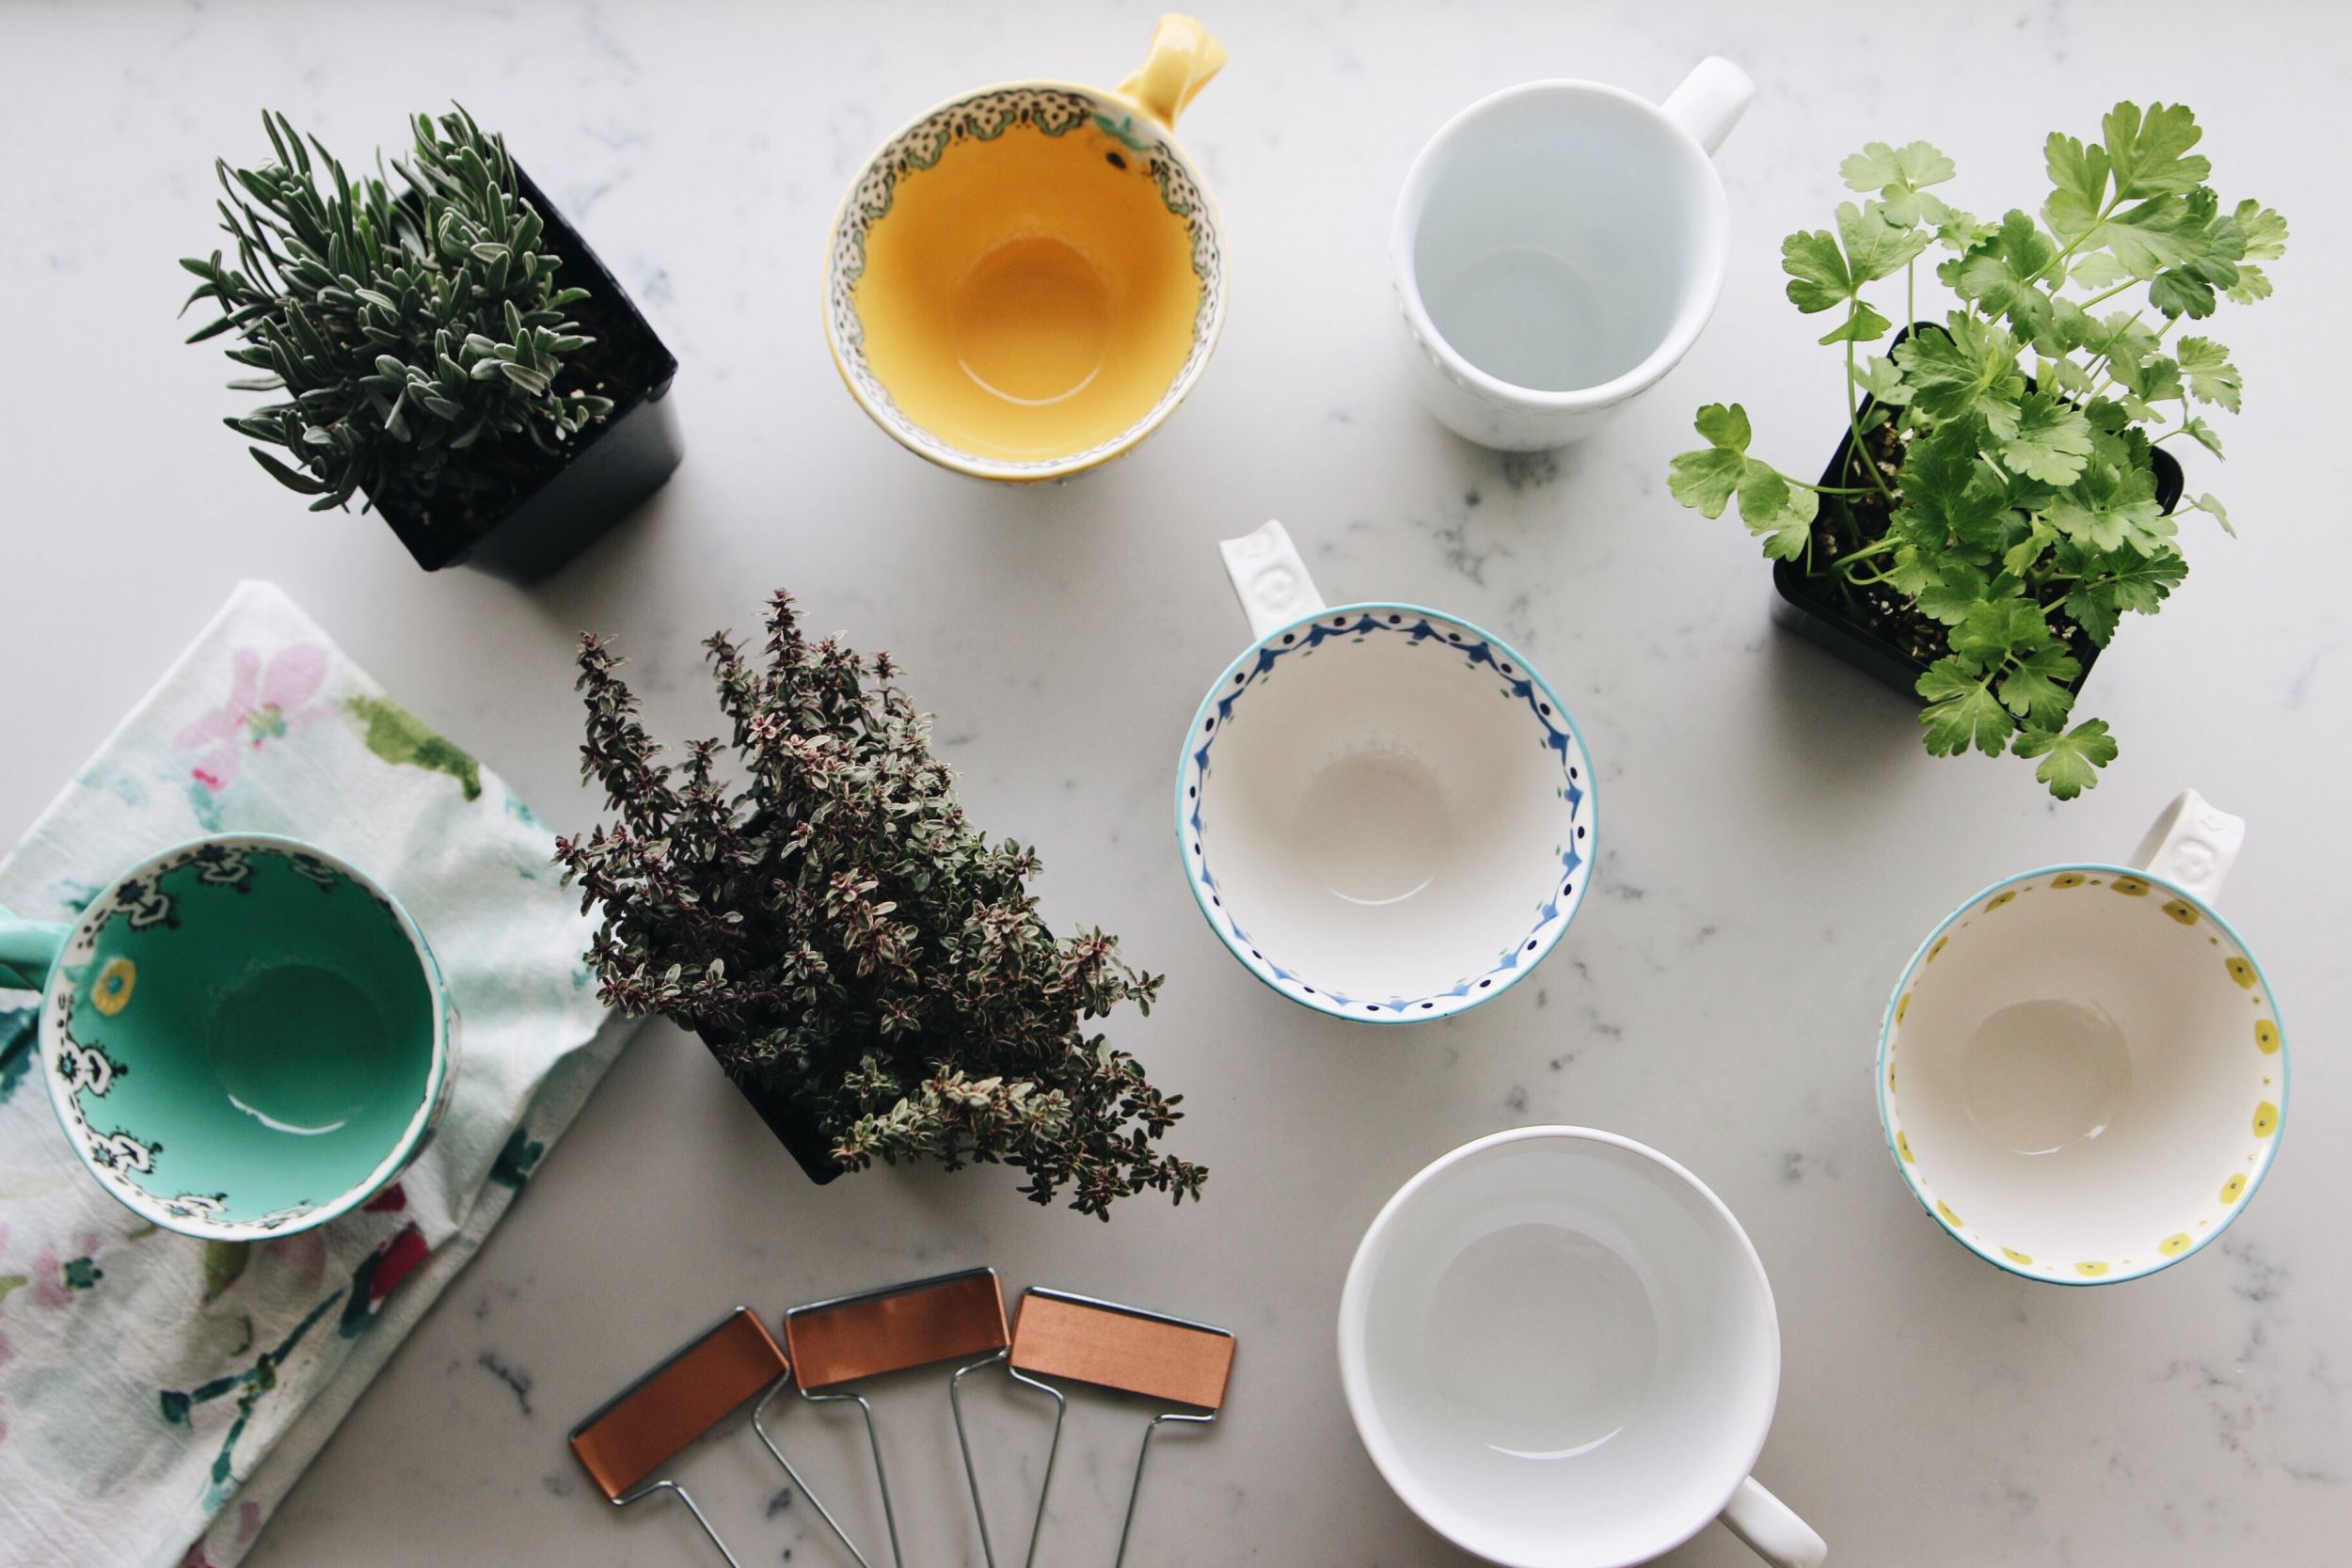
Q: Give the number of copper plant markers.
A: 3